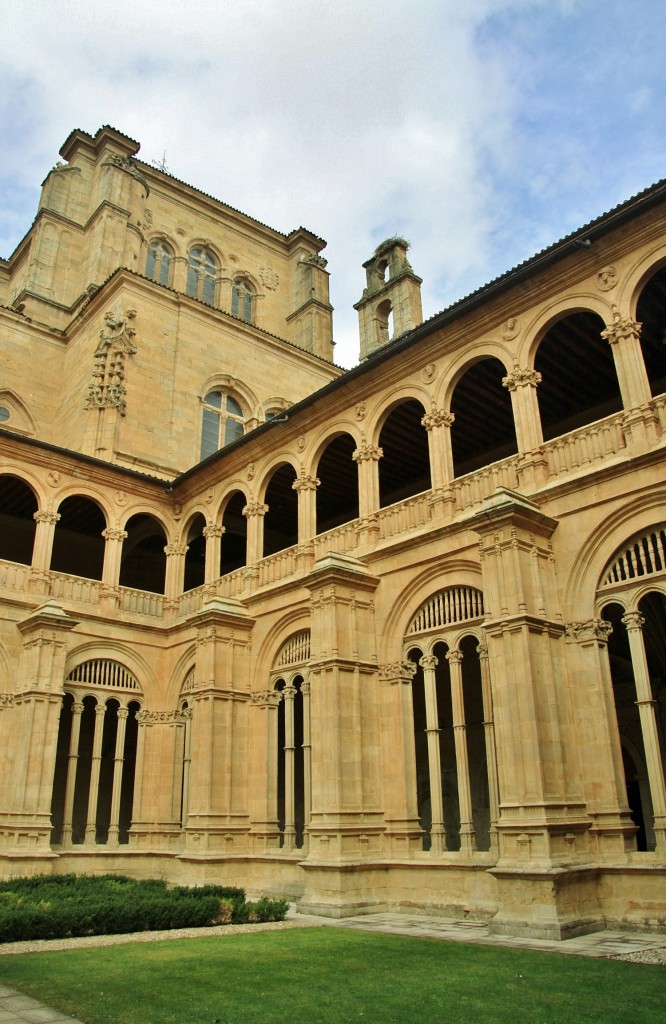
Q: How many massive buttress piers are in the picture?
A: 4